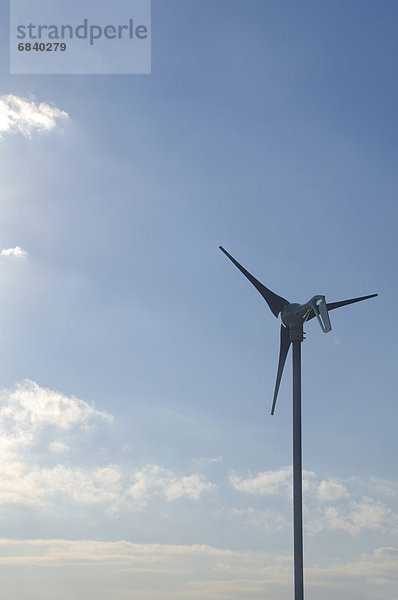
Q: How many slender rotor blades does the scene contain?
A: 3